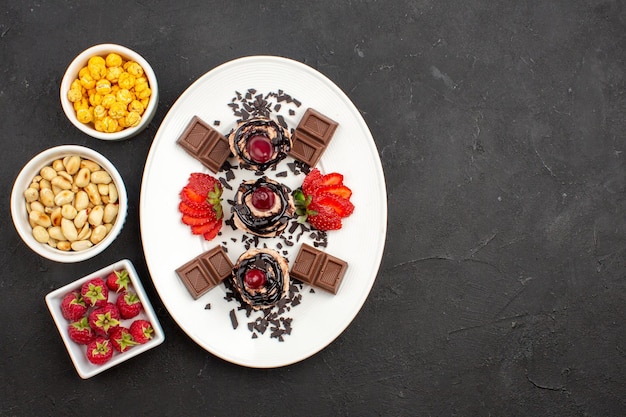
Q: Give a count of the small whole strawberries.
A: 9